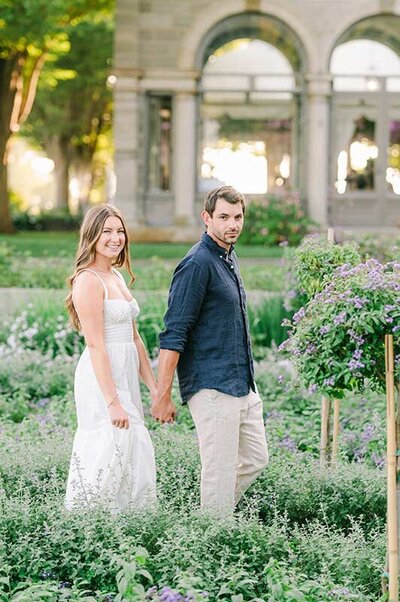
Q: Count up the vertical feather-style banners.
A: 0